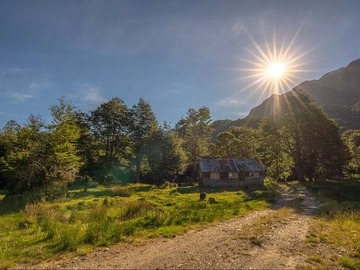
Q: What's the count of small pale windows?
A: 3